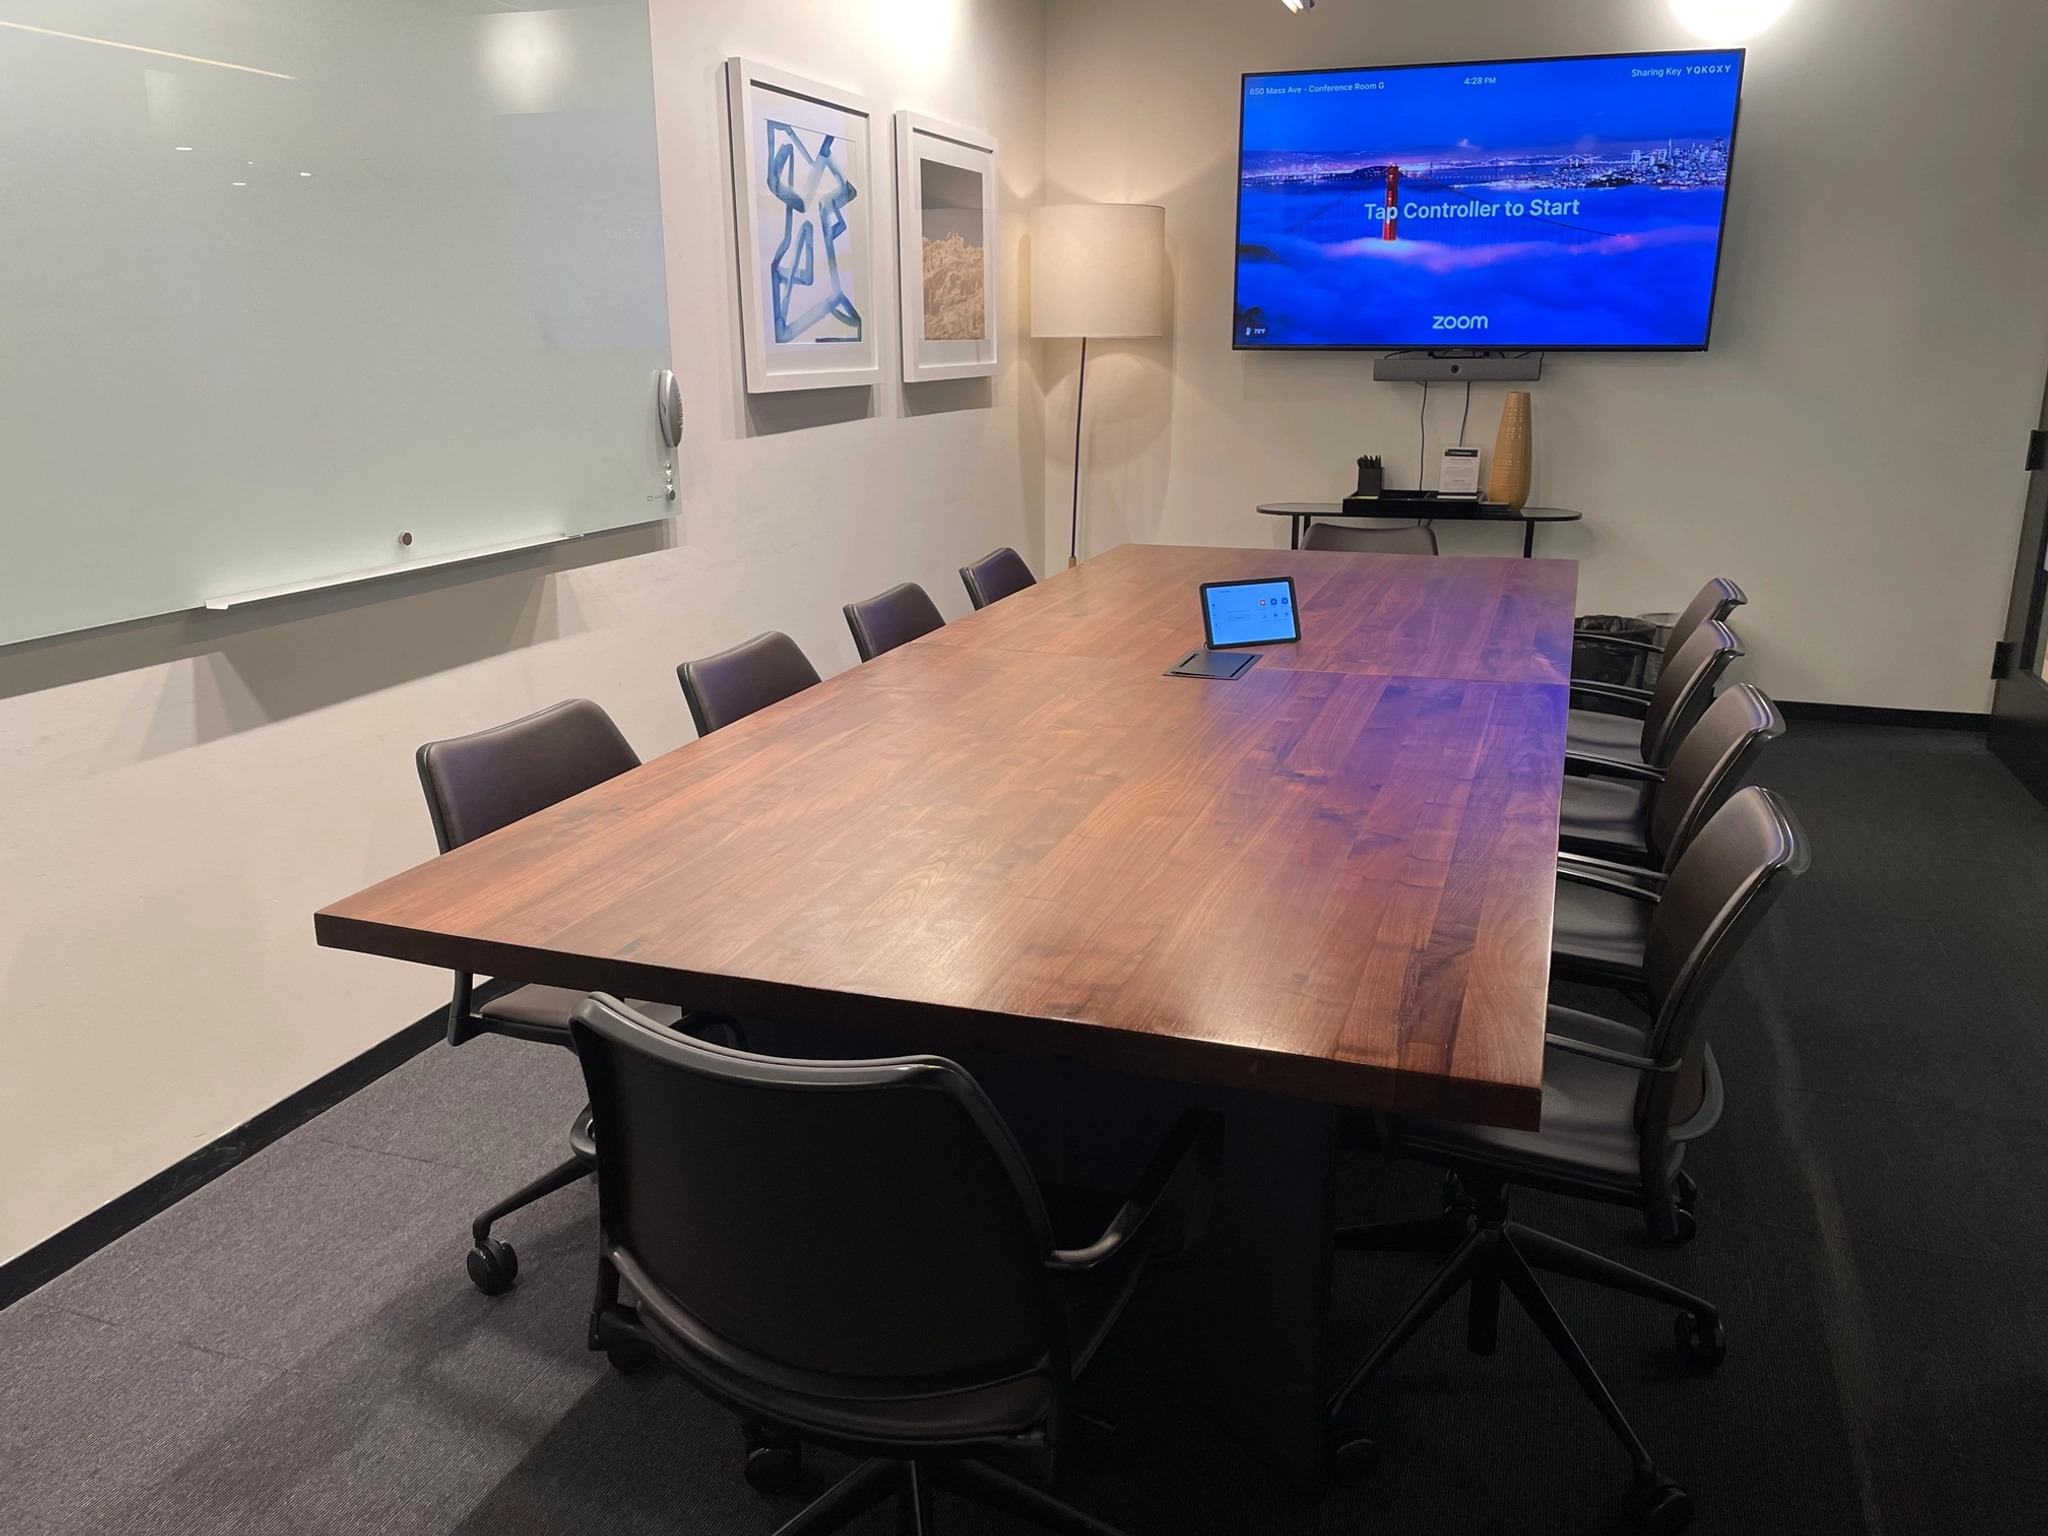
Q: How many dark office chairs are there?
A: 10